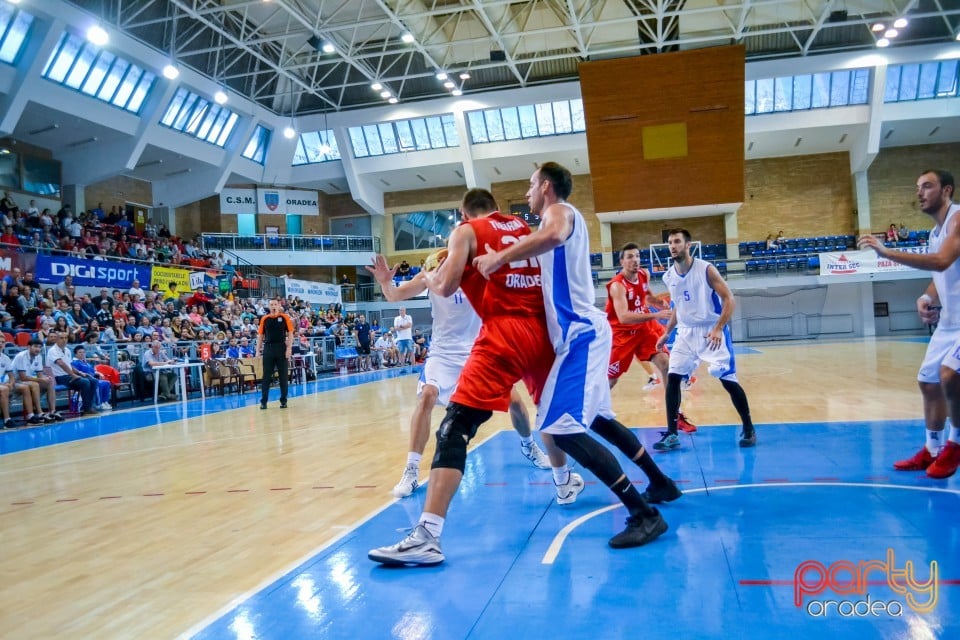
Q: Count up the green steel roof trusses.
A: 0